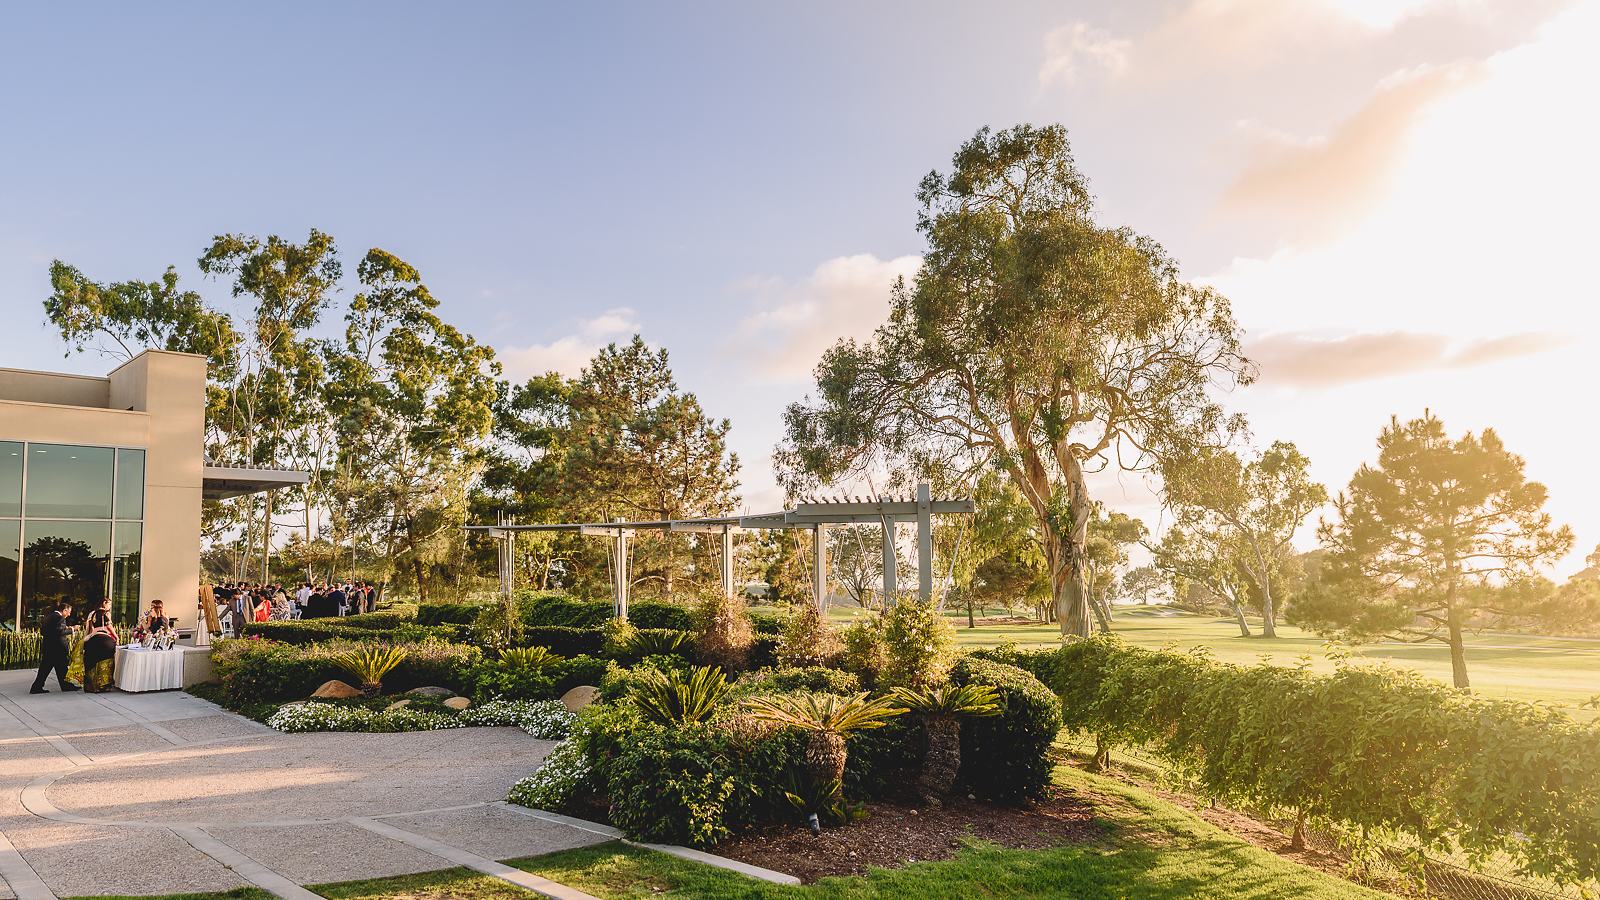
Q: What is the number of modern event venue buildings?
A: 1